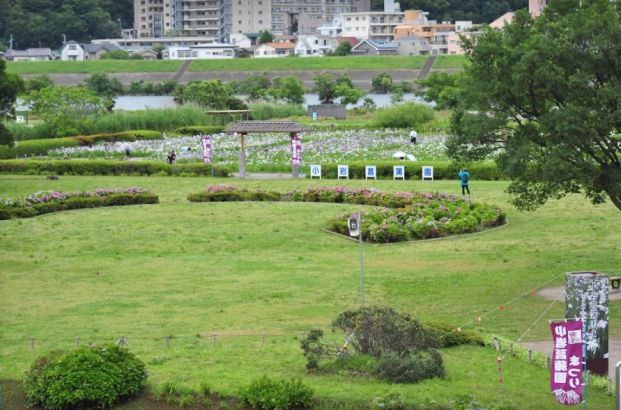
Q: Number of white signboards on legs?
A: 5